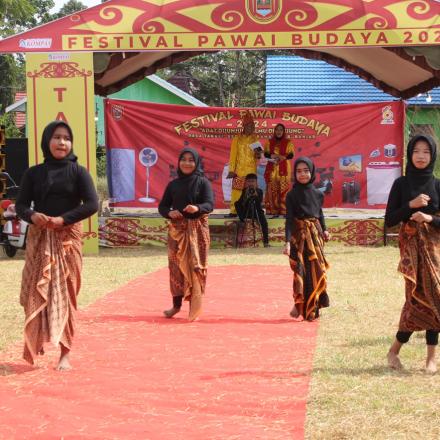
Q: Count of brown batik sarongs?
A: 4